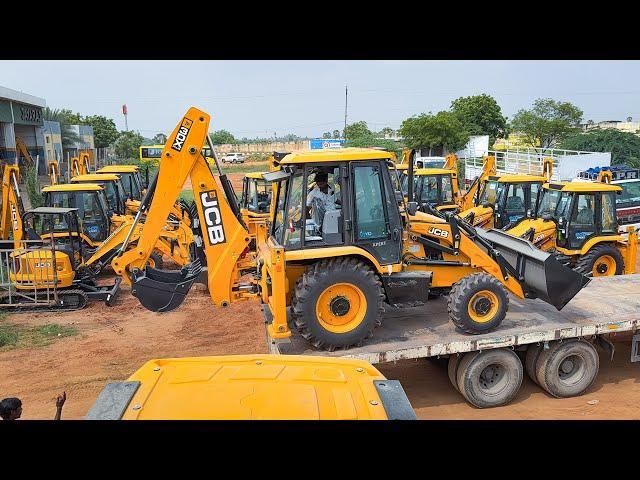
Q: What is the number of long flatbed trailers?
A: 1